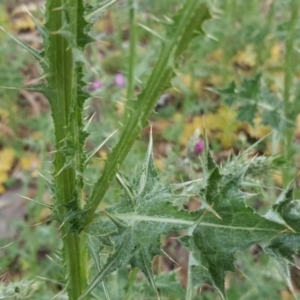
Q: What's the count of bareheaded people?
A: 0